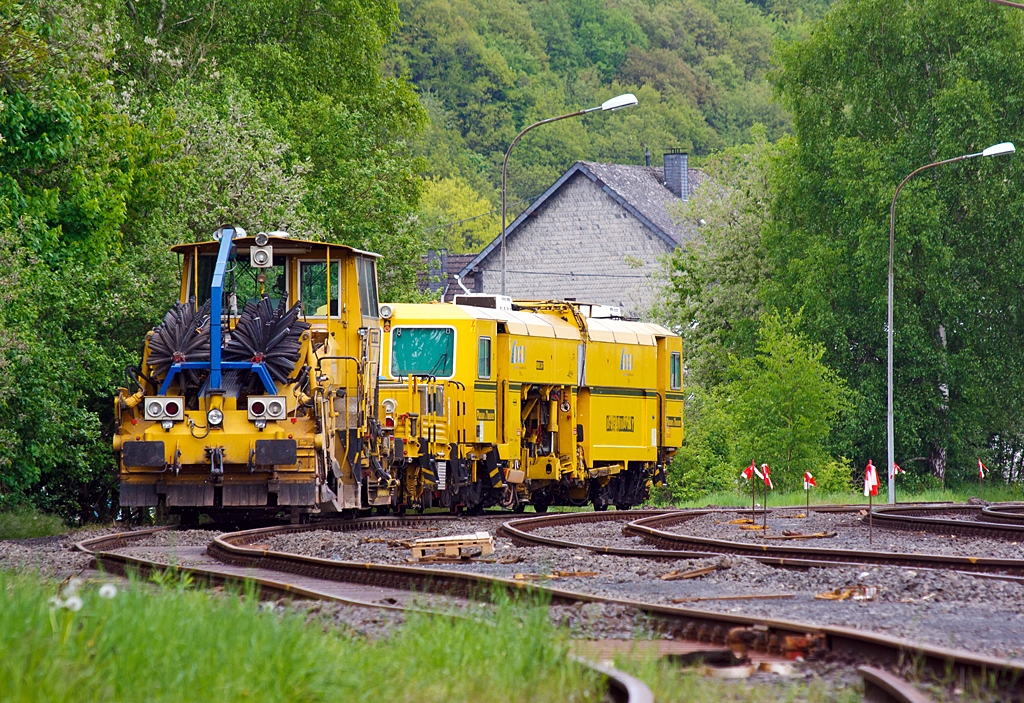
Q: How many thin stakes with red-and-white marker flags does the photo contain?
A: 6